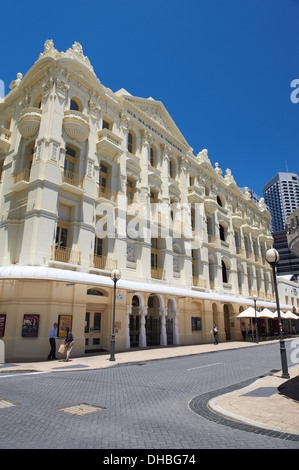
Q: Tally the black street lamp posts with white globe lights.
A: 3